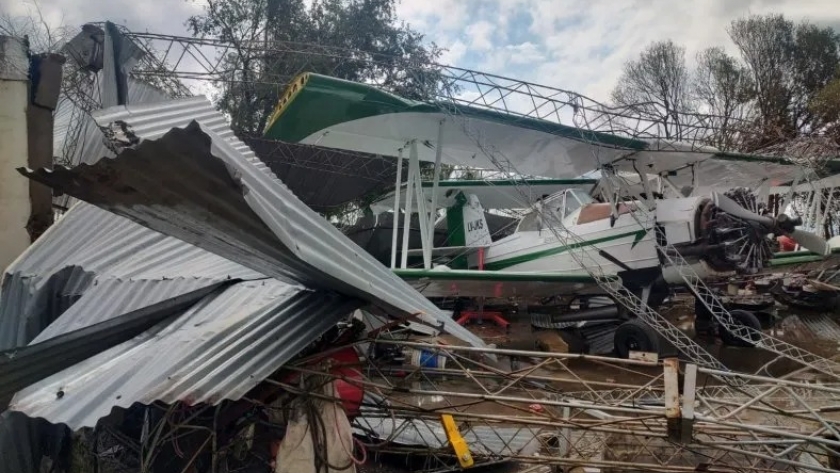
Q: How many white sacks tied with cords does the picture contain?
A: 1